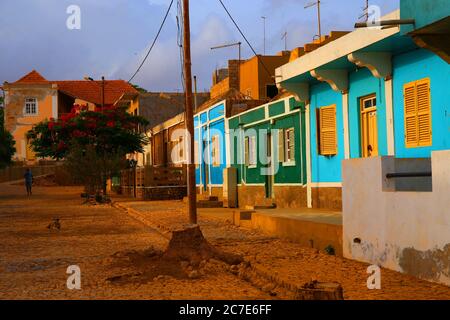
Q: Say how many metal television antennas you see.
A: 5